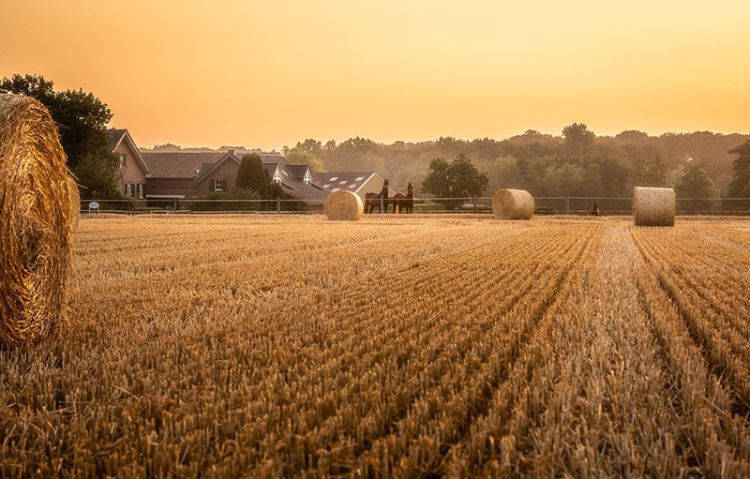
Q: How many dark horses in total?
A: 2